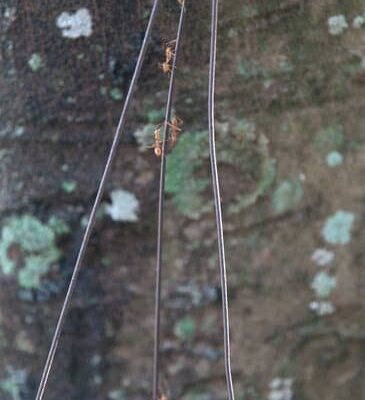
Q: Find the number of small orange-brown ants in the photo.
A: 3